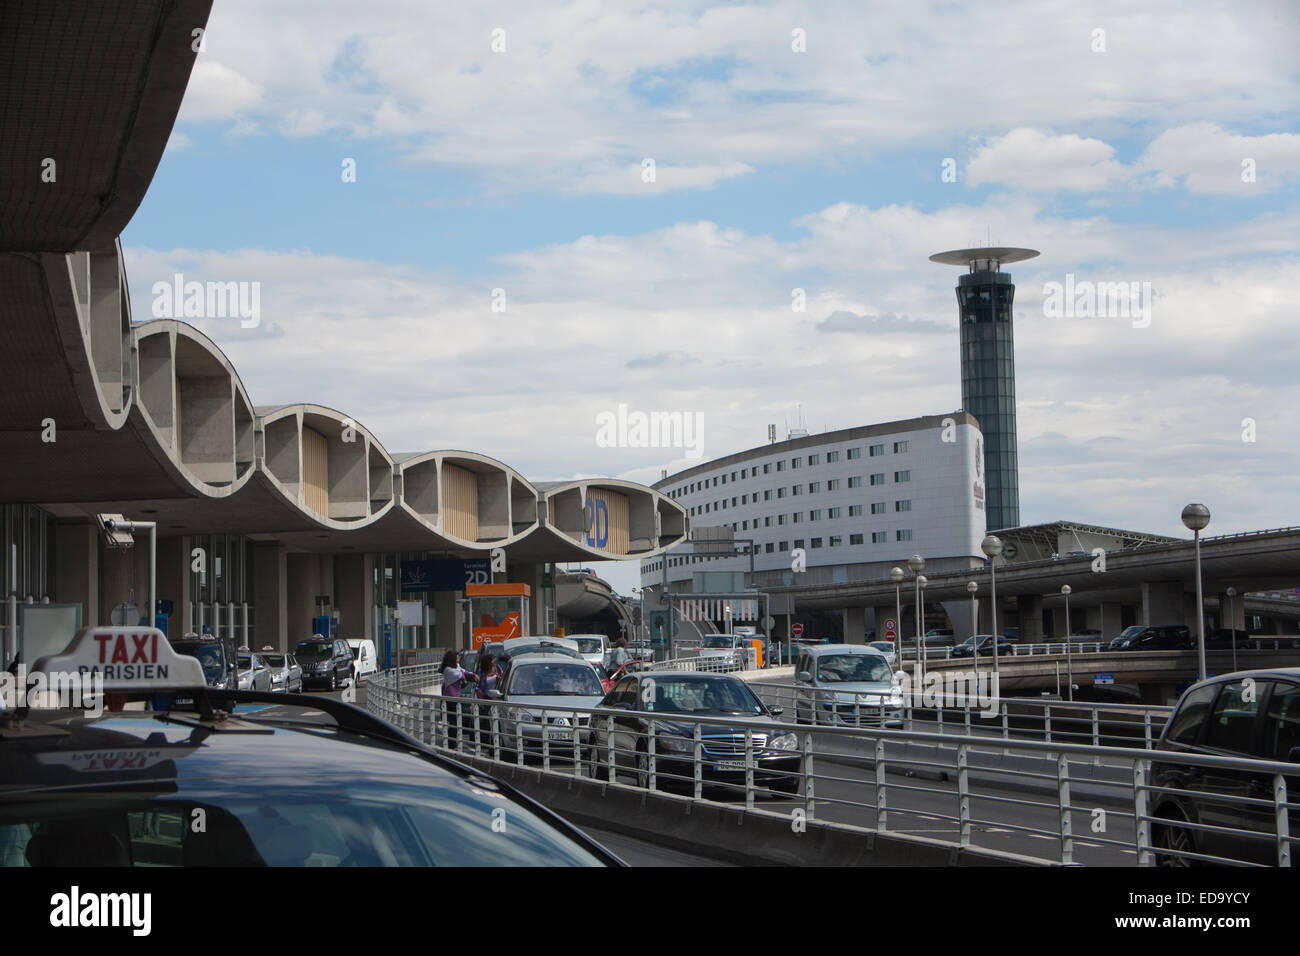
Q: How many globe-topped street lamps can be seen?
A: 8